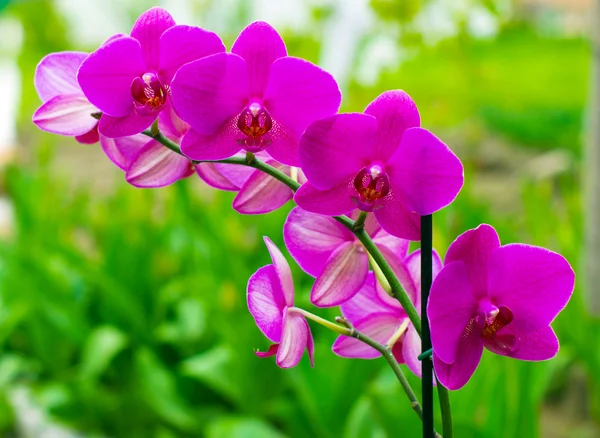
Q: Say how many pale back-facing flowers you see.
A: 6